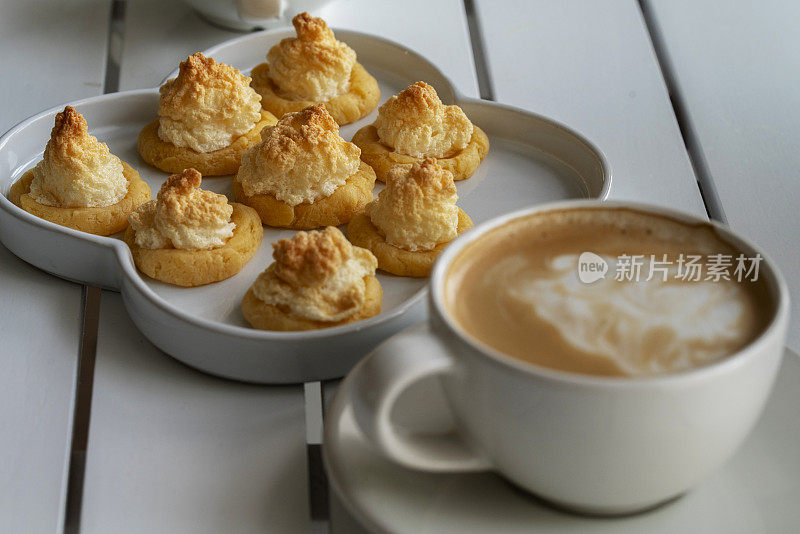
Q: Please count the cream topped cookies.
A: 8